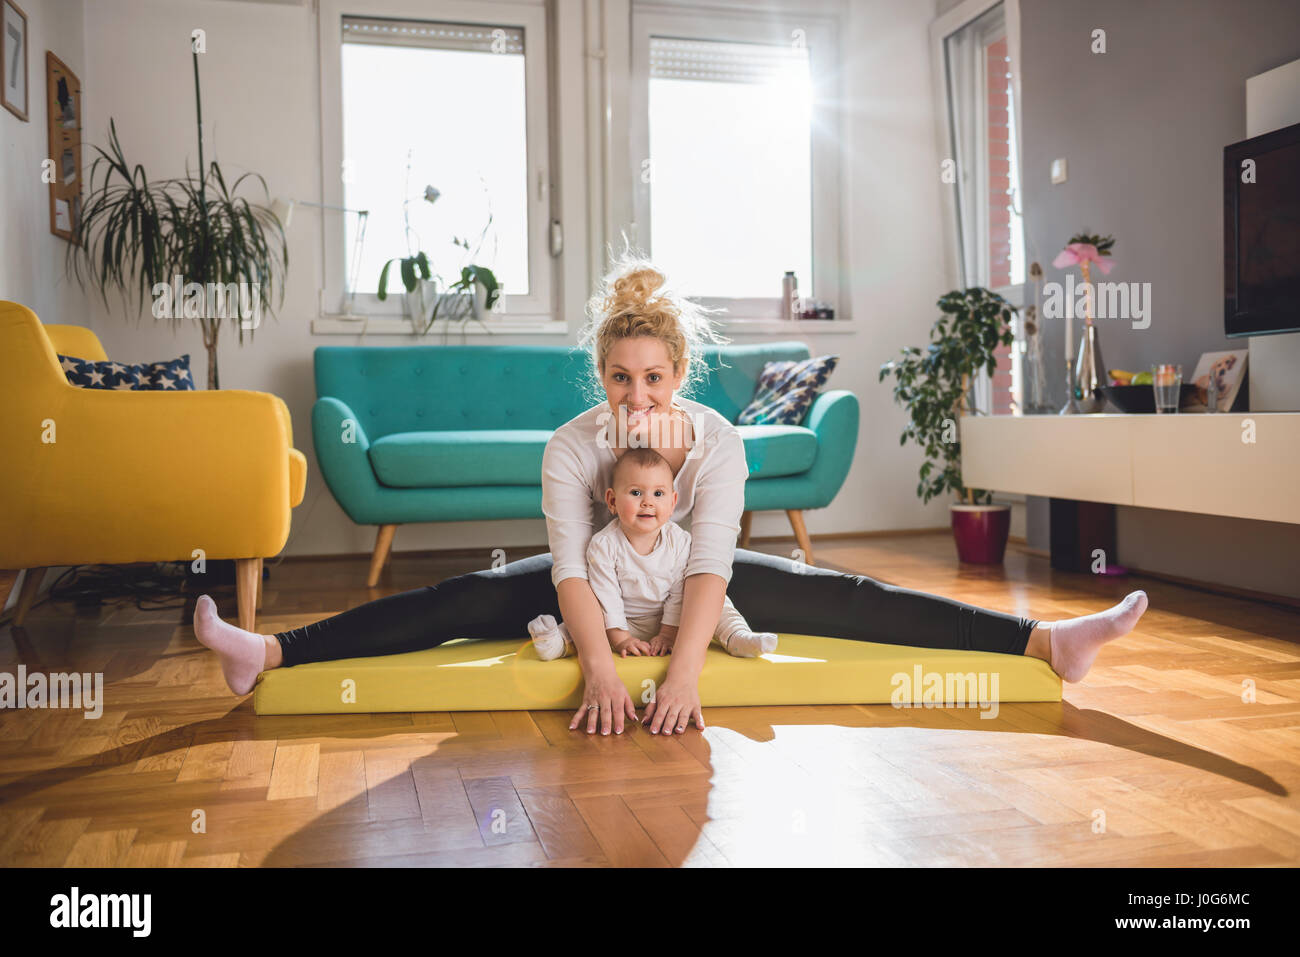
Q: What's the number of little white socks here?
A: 2